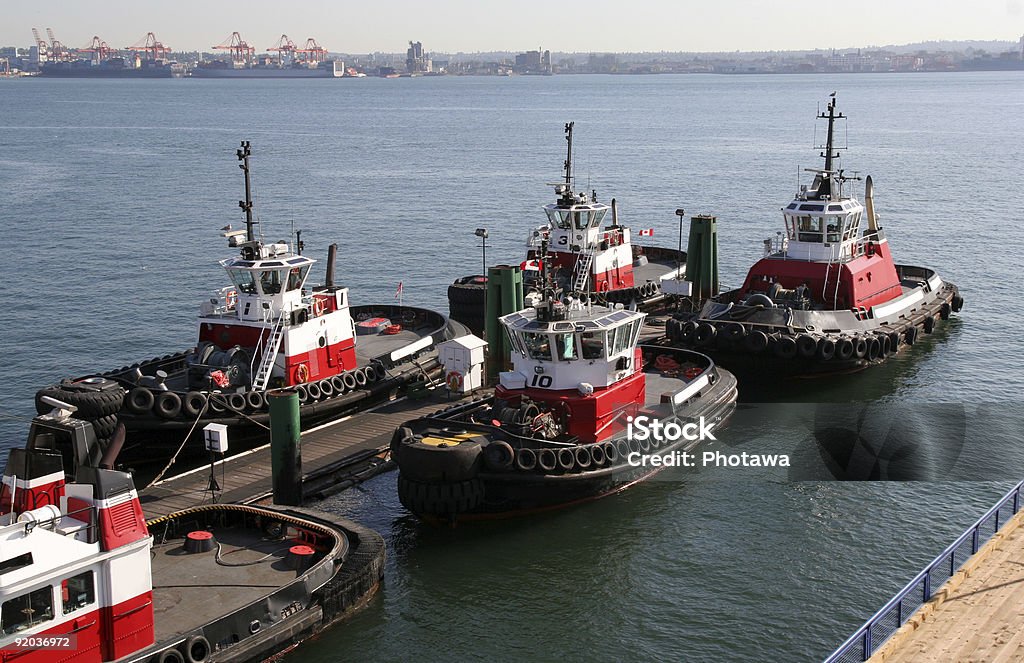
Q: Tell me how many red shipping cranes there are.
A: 7